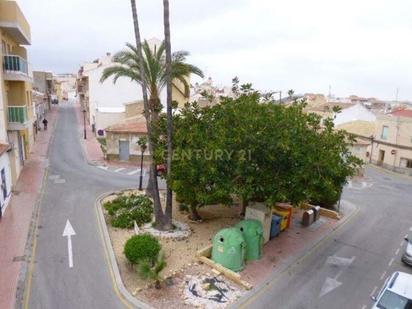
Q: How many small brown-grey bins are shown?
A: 2